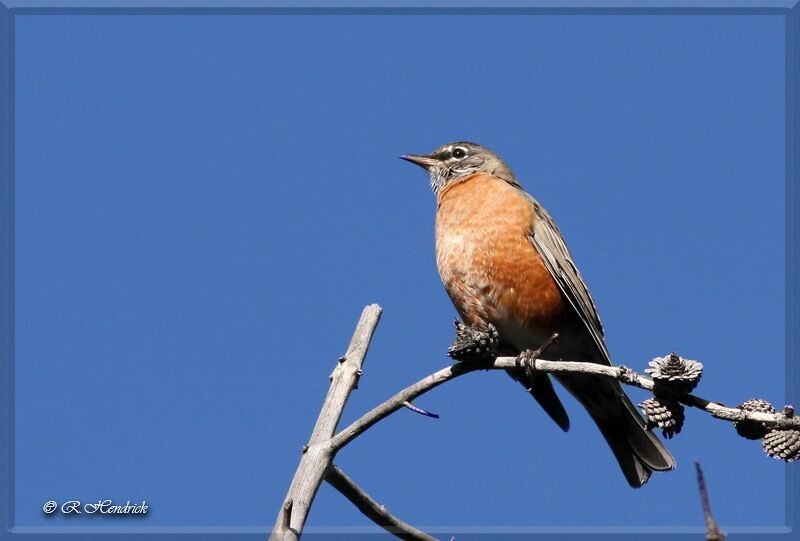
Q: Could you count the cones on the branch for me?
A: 5